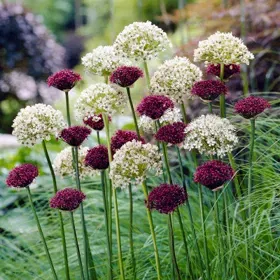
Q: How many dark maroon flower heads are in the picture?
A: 15